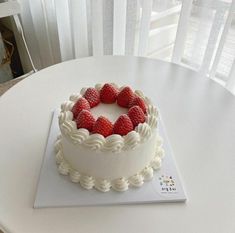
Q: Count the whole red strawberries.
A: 9